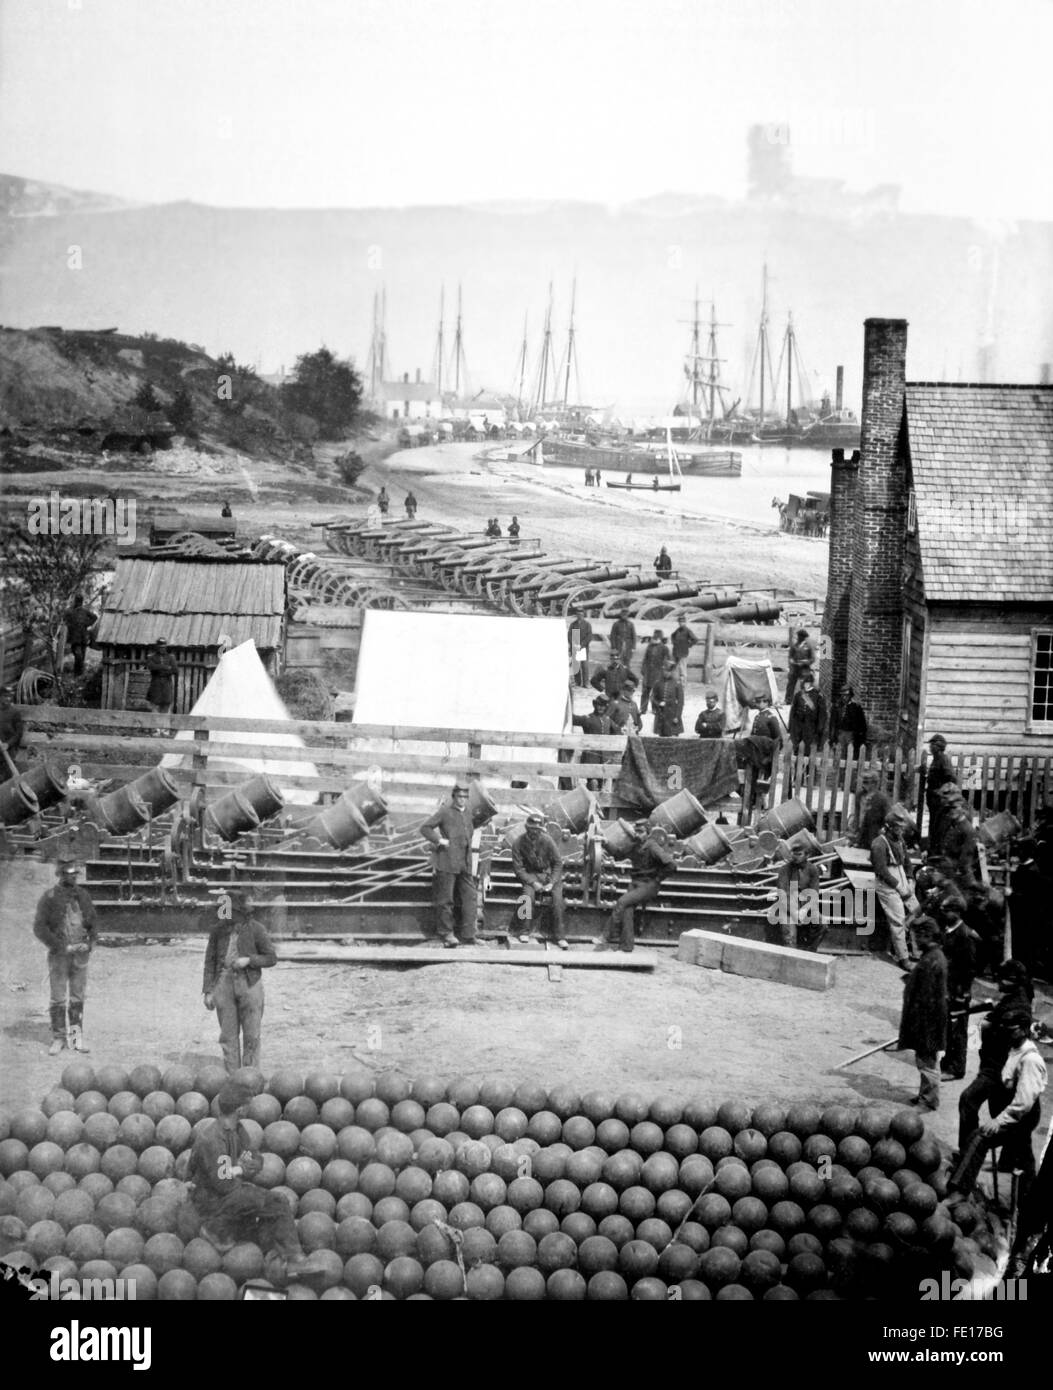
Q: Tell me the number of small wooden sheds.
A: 1